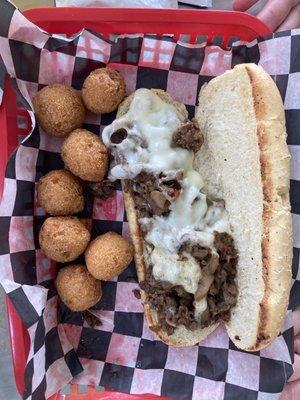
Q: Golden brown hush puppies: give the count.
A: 7